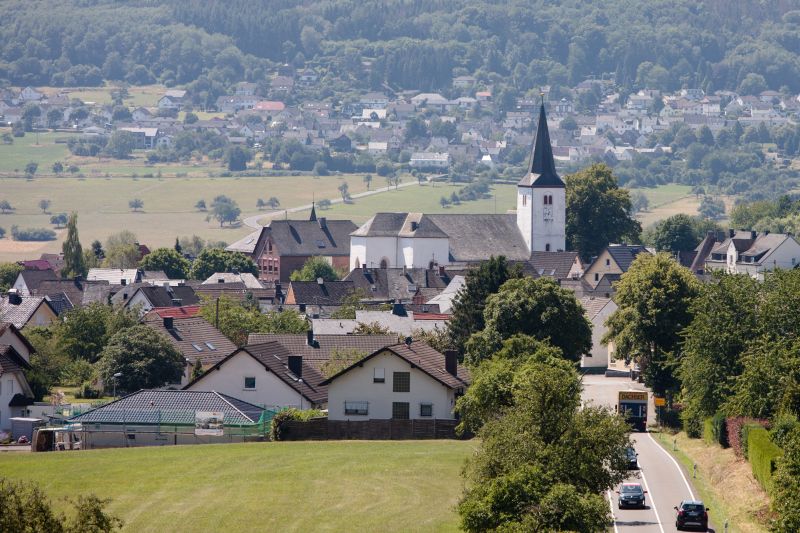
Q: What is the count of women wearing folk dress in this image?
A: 0